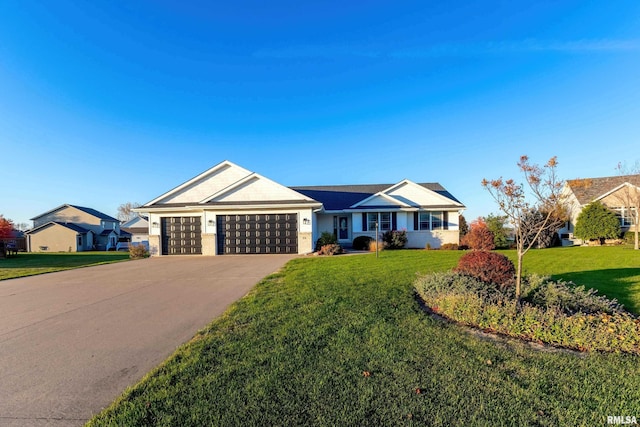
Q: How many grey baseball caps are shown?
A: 0